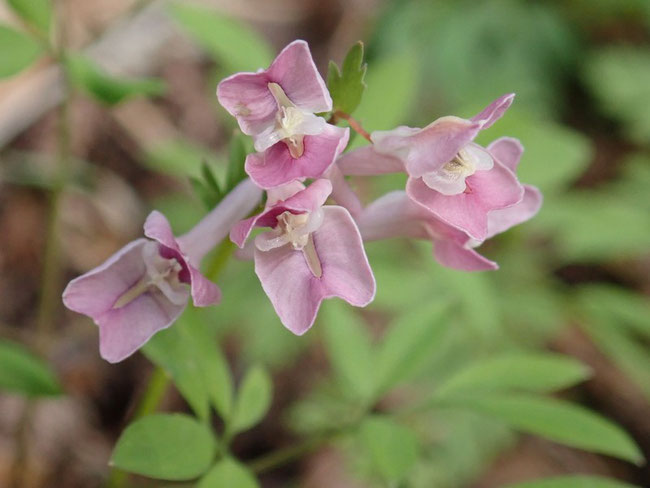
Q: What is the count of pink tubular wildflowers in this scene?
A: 5